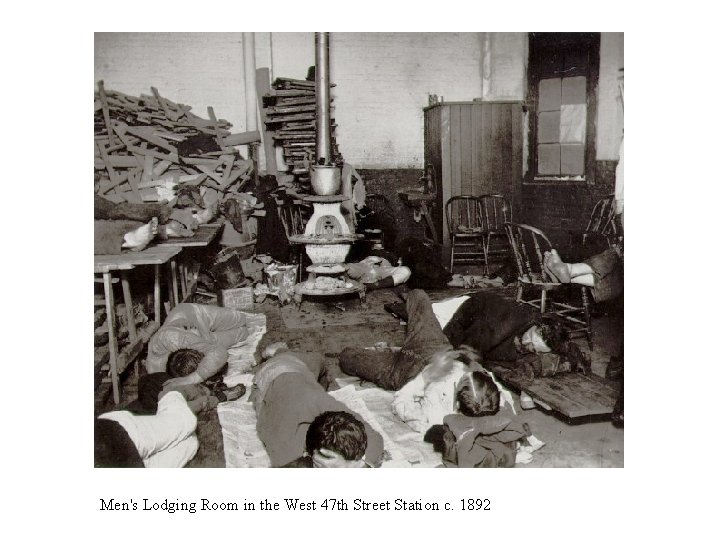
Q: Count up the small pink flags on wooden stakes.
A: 0